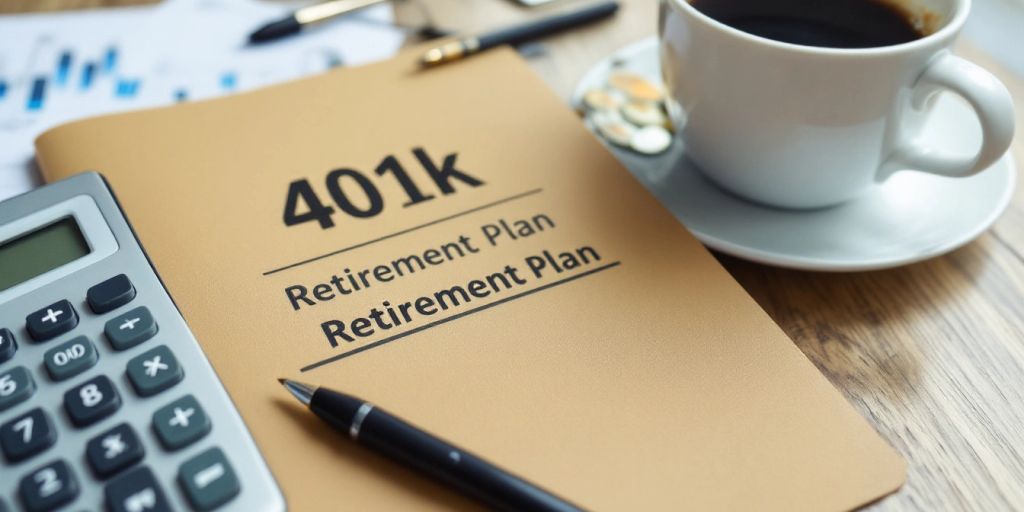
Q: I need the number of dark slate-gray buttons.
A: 6